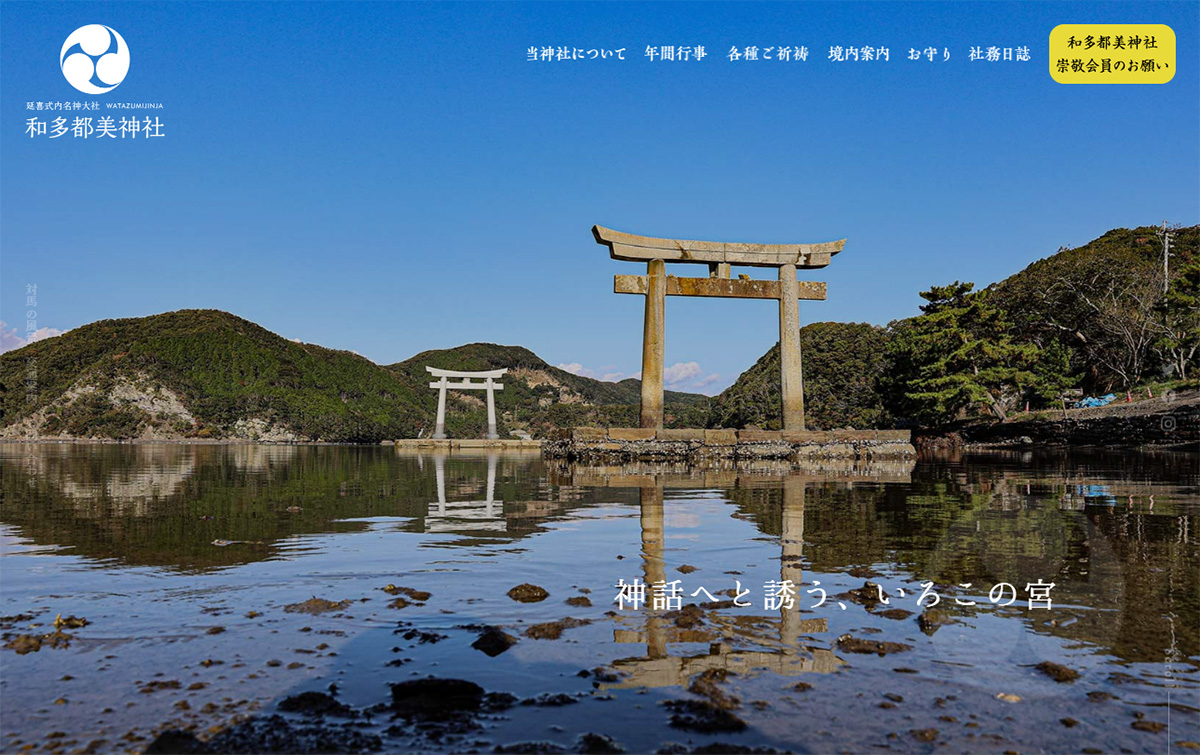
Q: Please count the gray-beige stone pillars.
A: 2